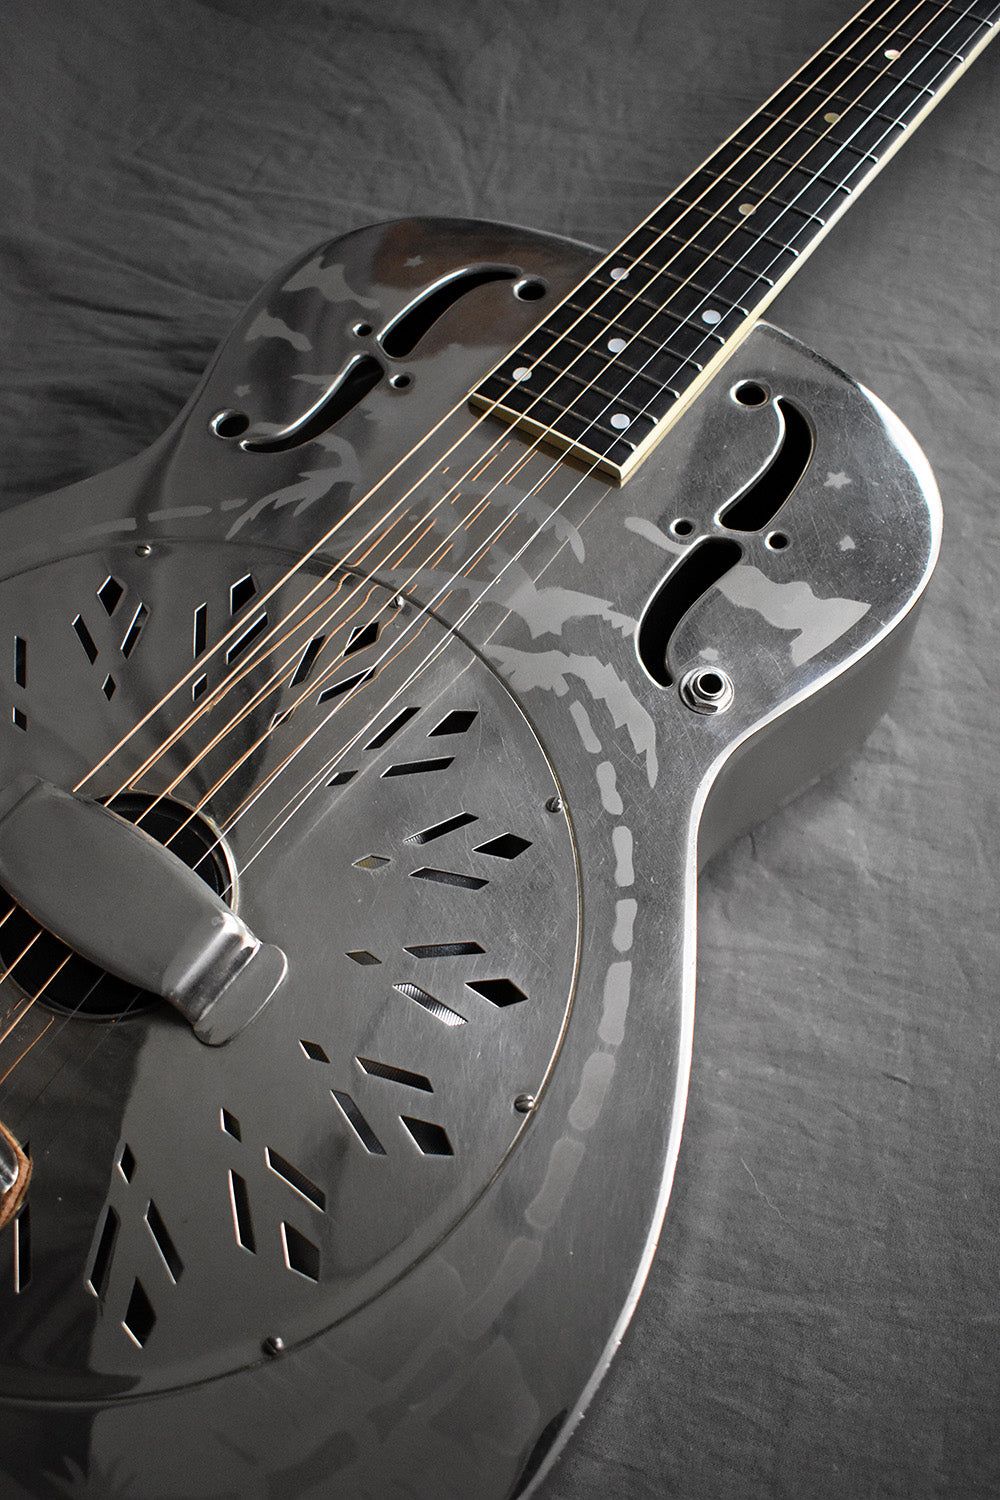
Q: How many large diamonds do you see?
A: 9